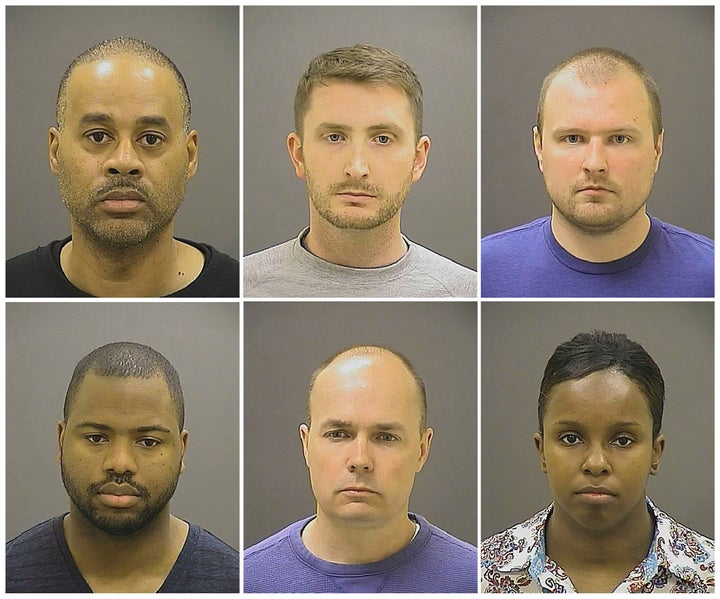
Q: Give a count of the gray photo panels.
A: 6